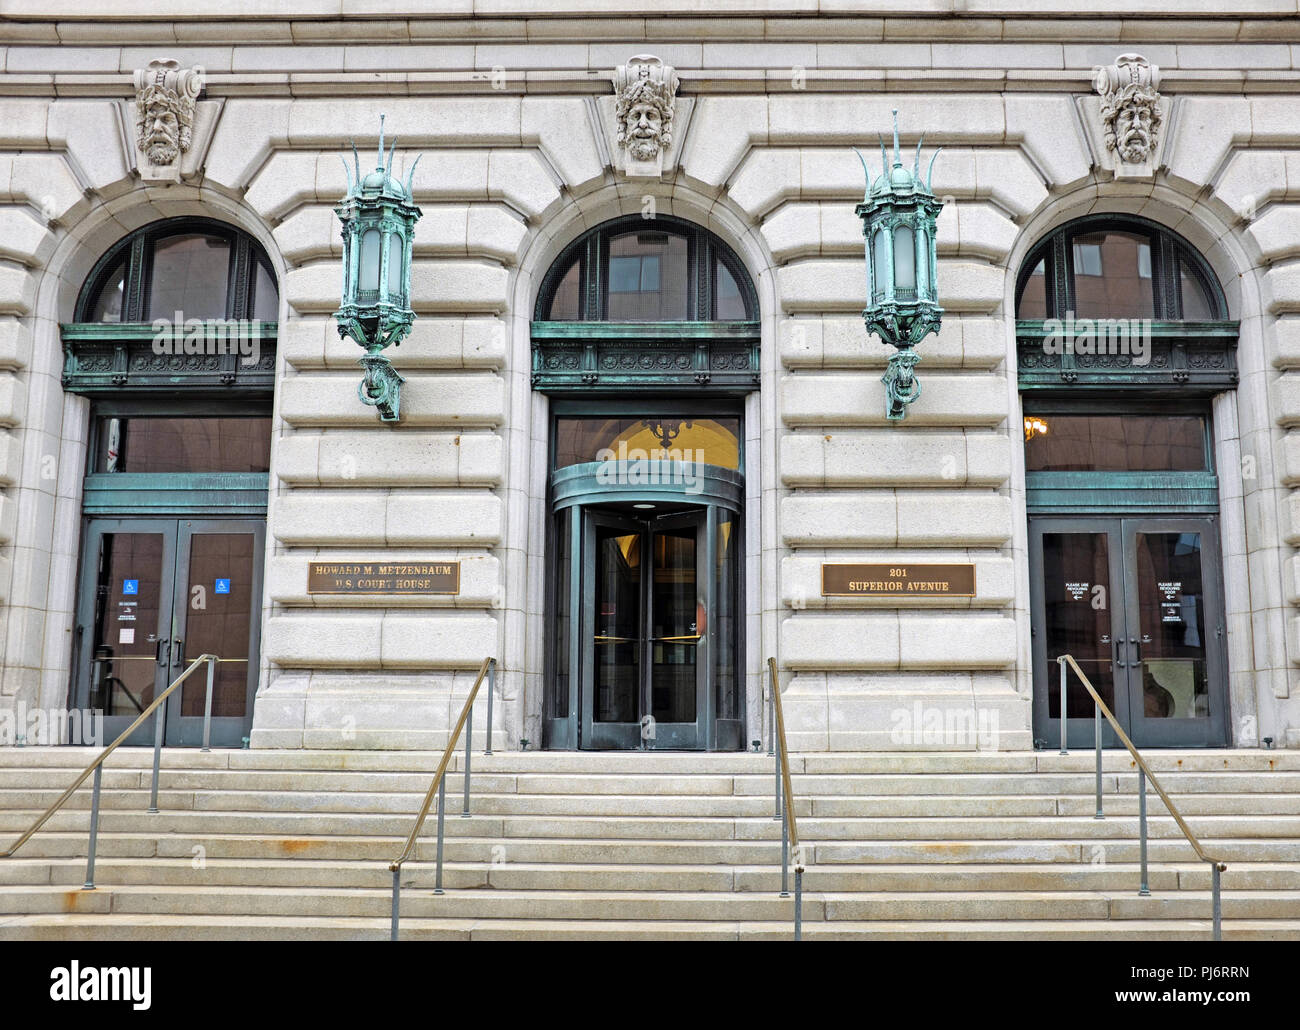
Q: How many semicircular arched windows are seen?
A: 3